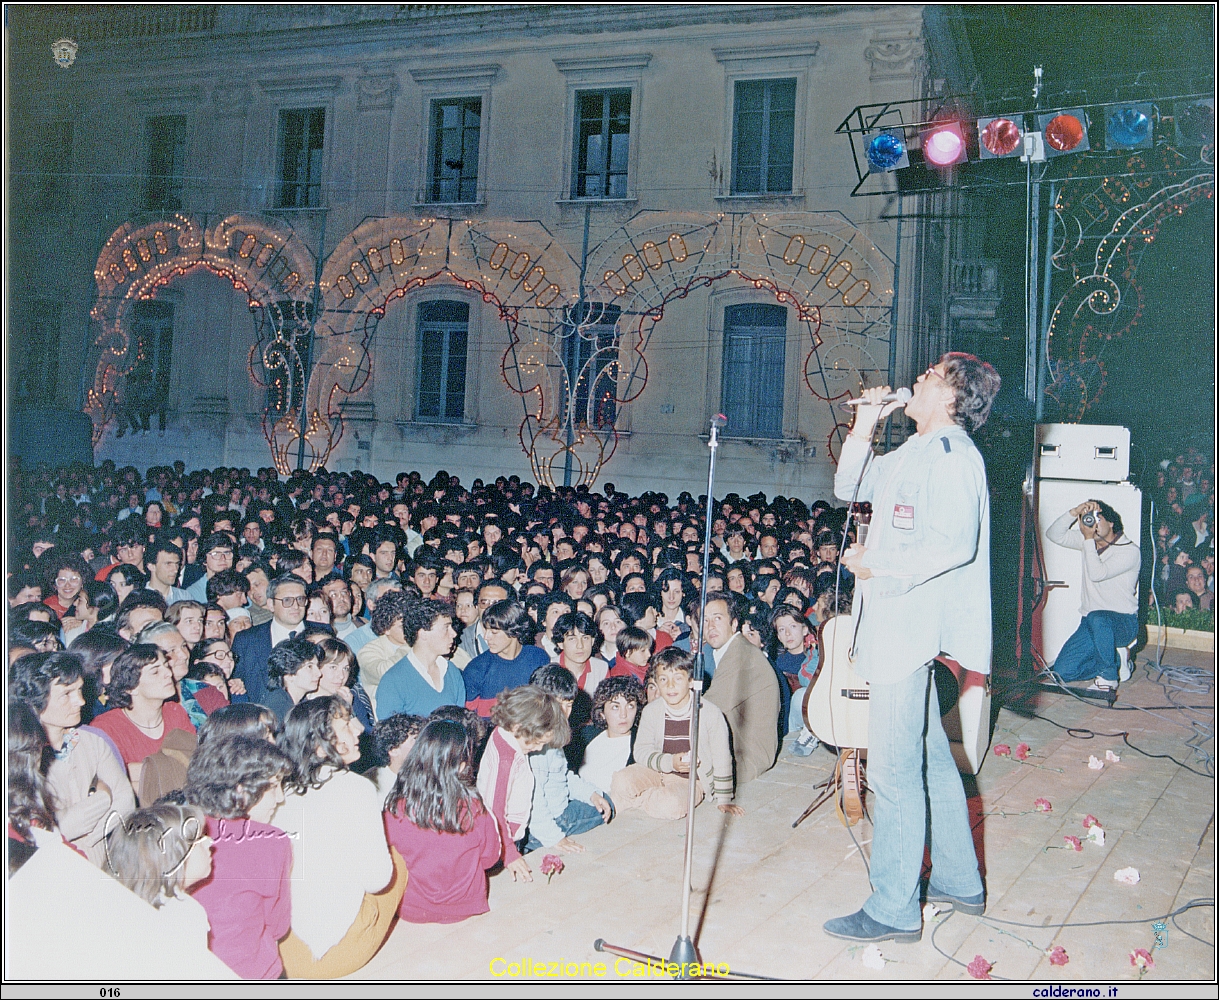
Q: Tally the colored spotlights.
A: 5